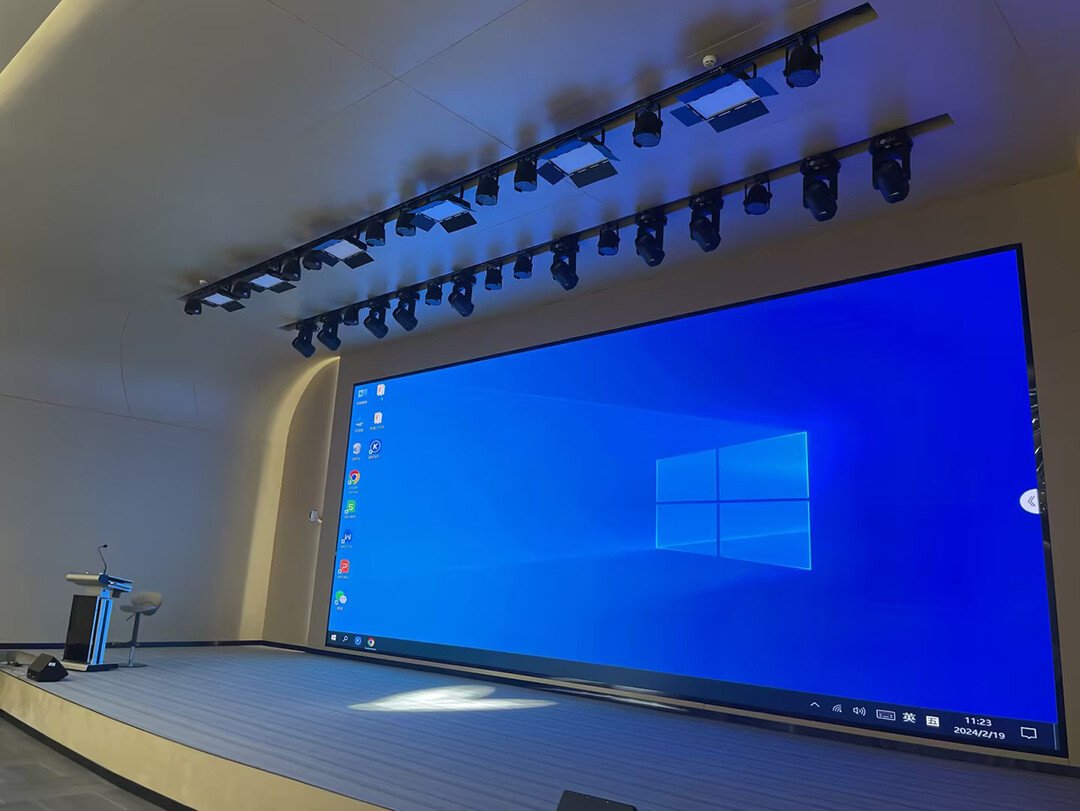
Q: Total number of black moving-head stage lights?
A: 10